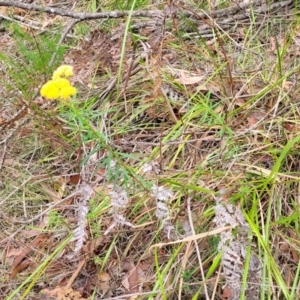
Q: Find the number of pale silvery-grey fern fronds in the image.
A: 4